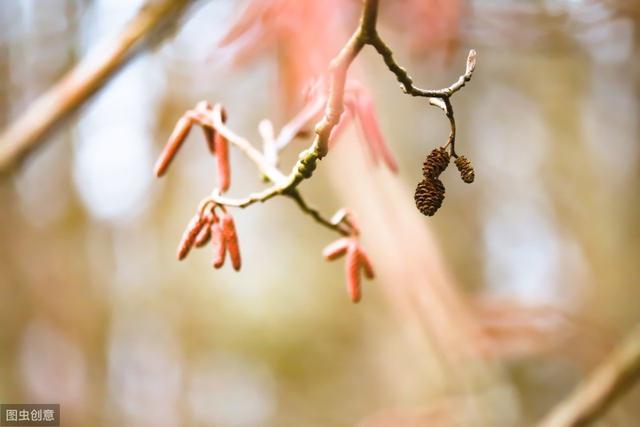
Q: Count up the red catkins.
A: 10